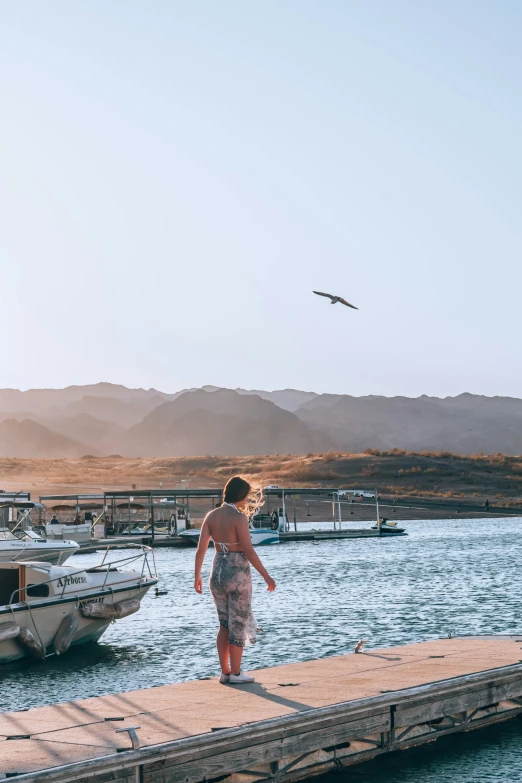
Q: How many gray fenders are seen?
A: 5